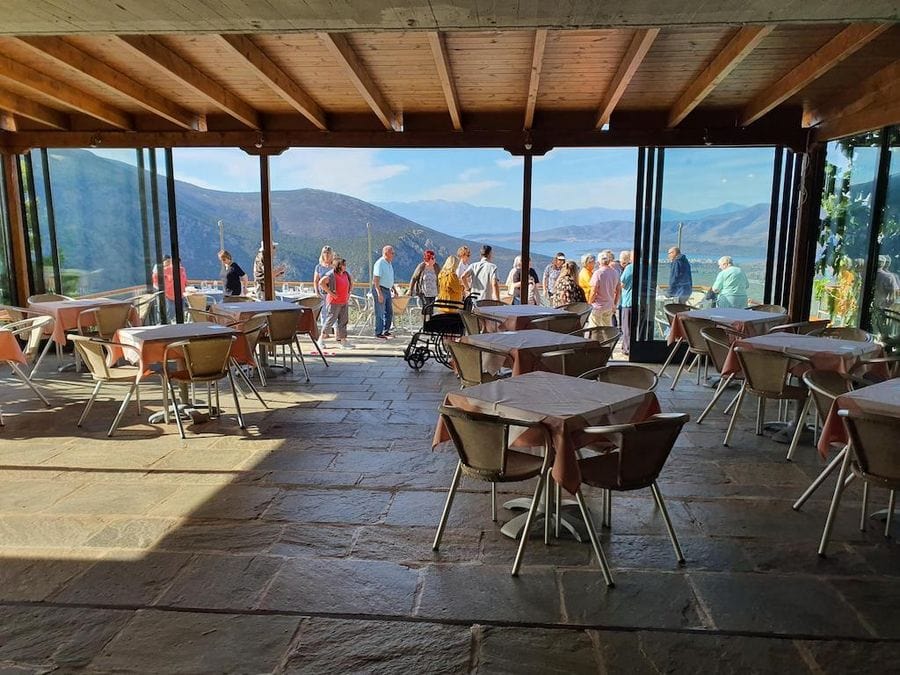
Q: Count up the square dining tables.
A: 10